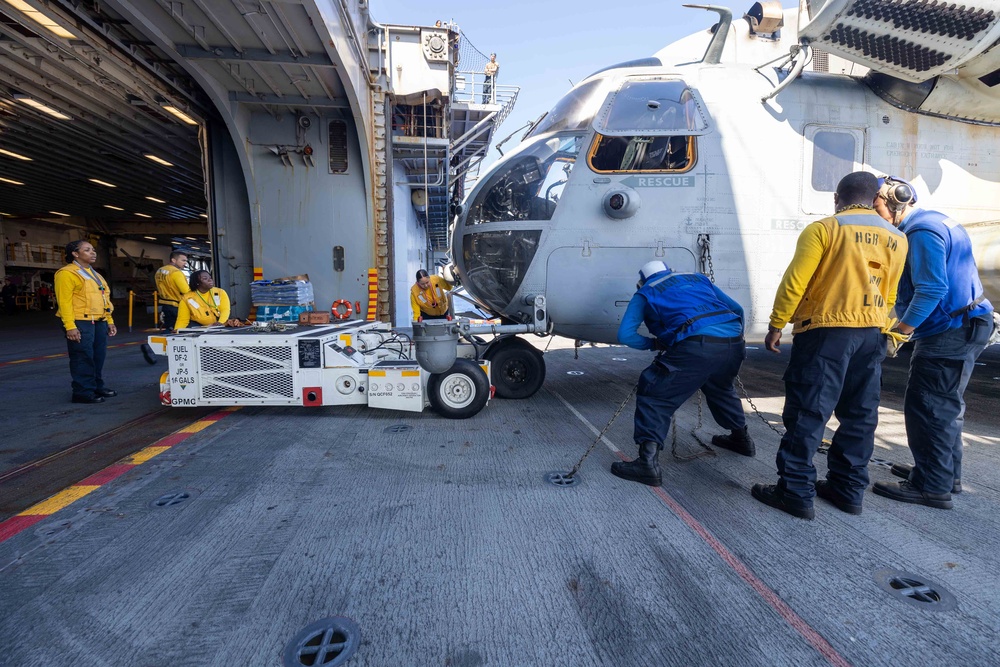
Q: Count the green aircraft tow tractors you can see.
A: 0